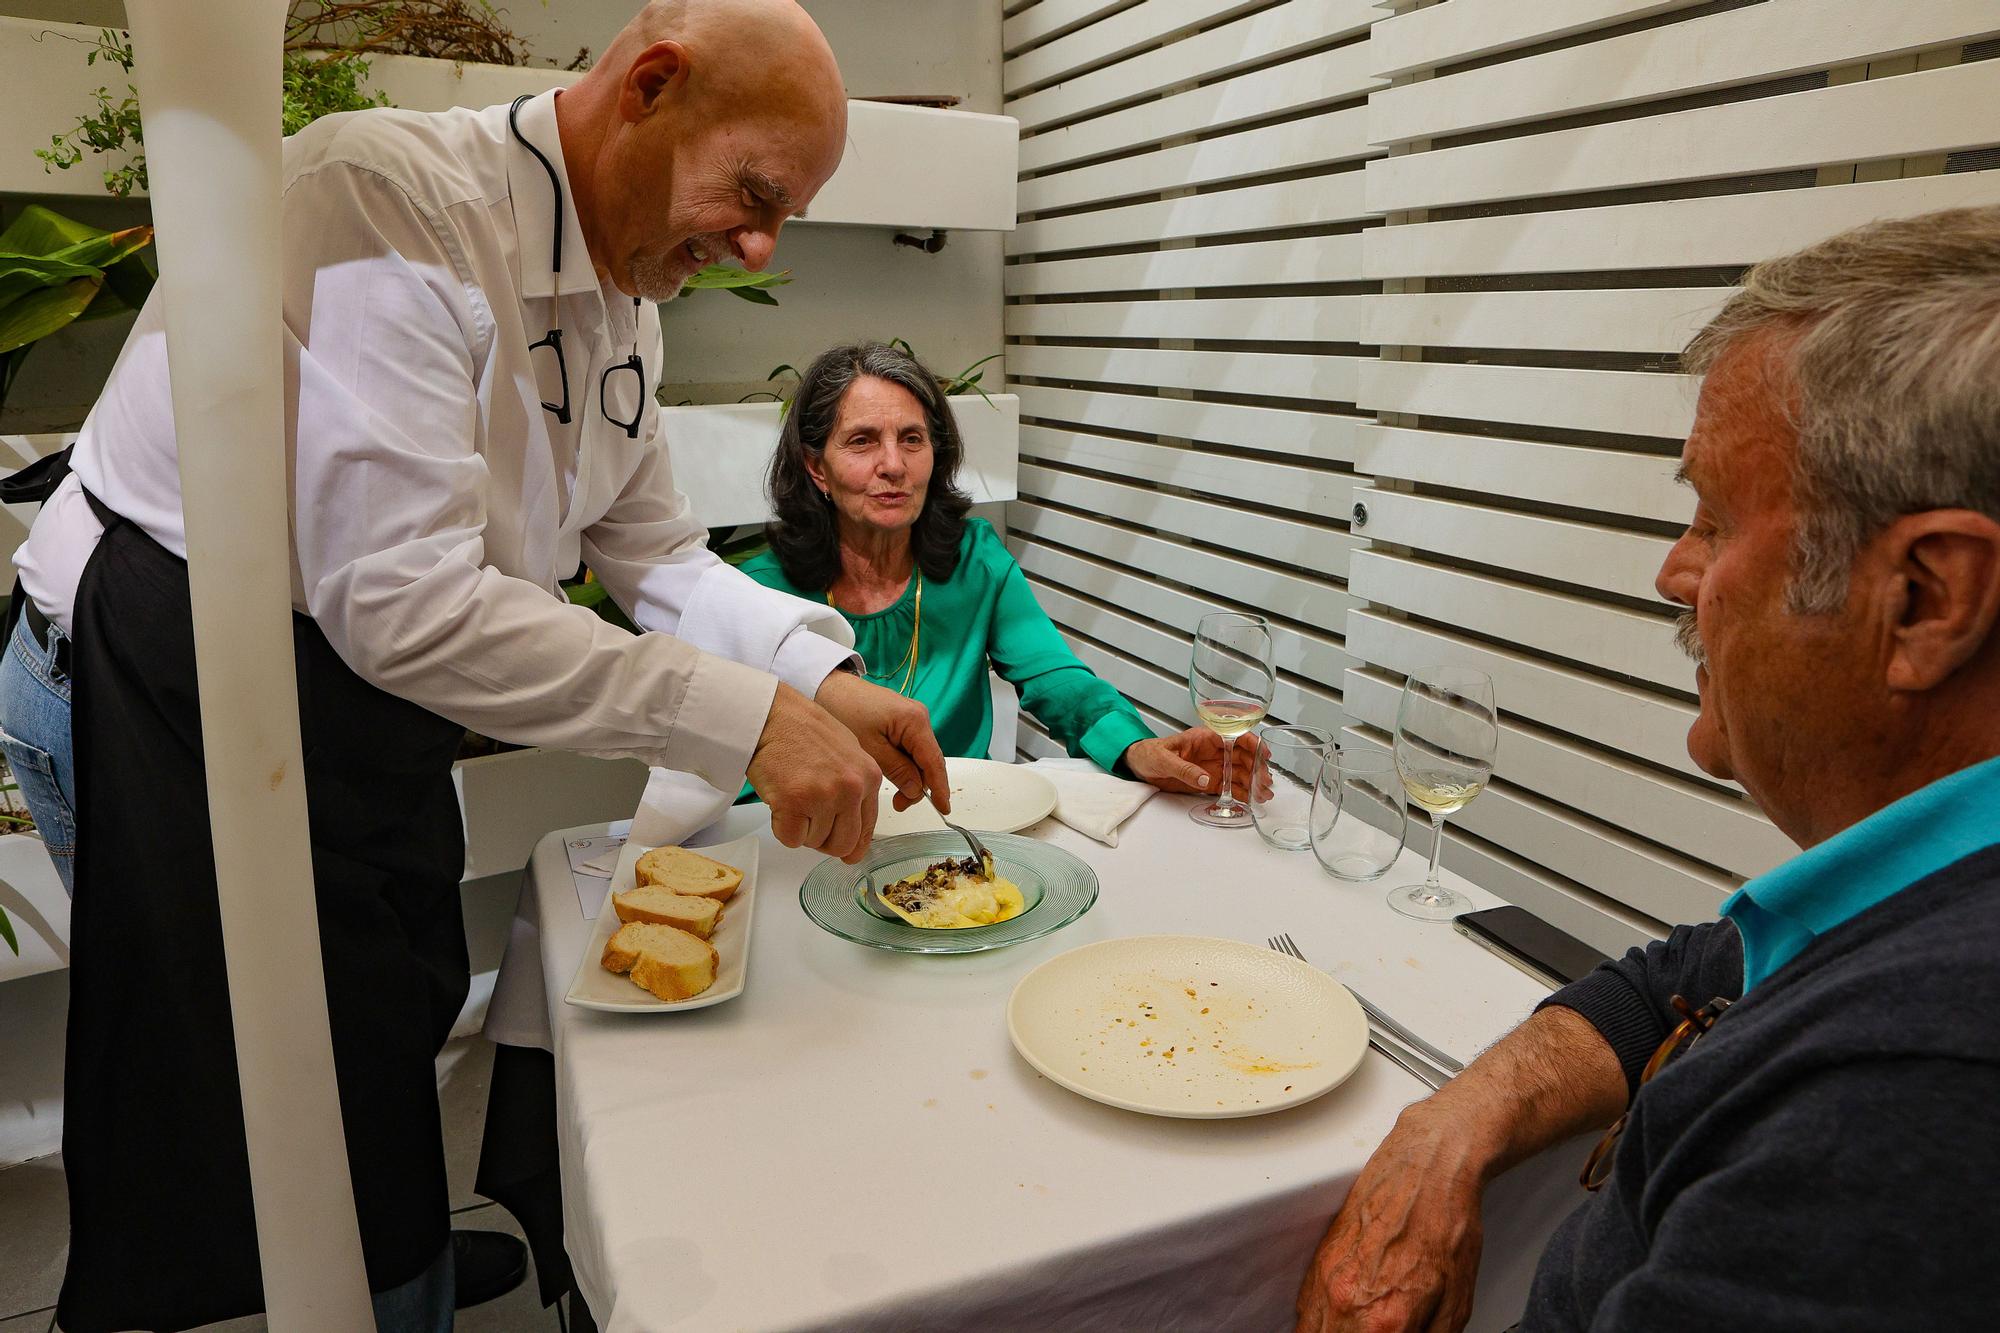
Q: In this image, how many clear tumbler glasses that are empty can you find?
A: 2